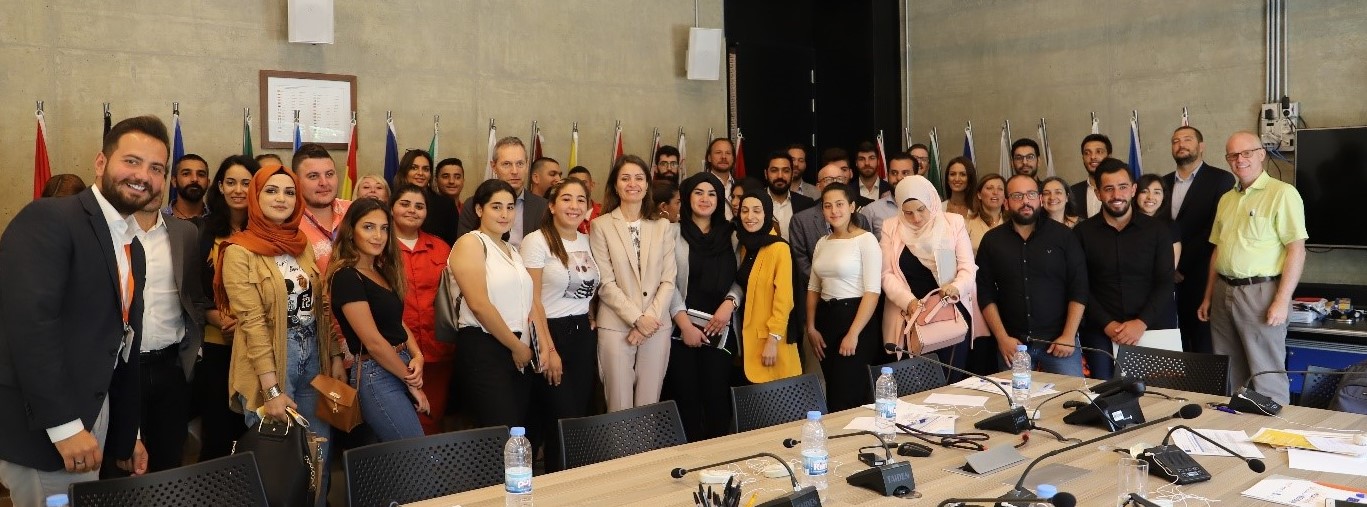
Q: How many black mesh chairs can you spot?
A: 7